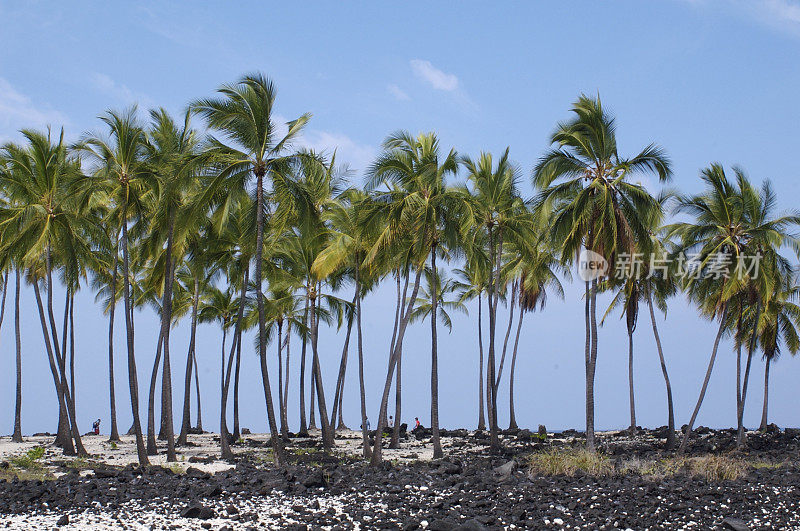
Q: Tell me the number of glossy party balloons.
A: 0